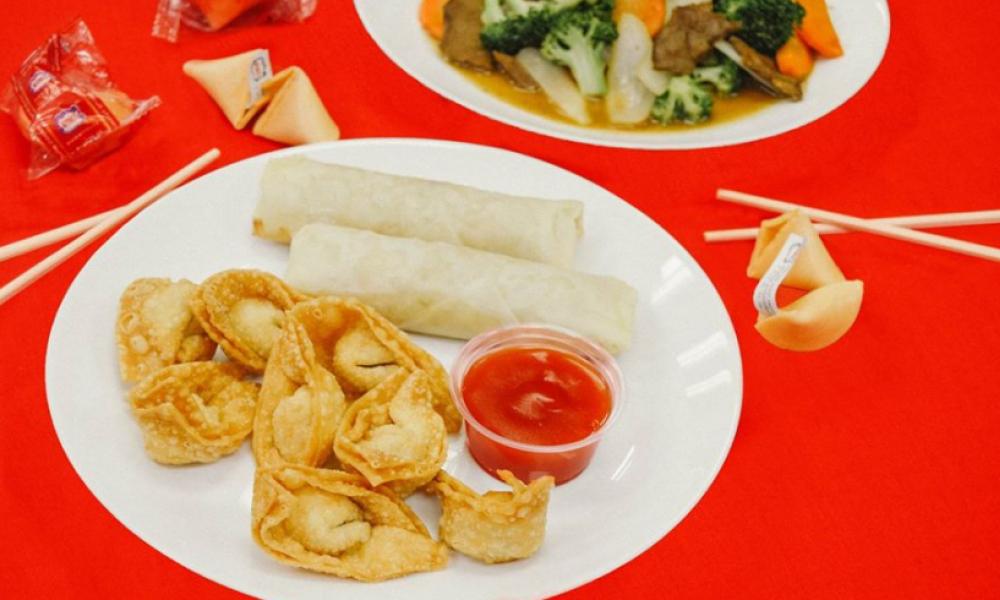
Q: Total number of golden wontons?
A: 8